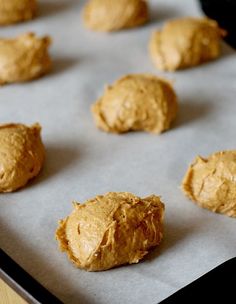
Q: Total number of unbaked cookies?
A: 8